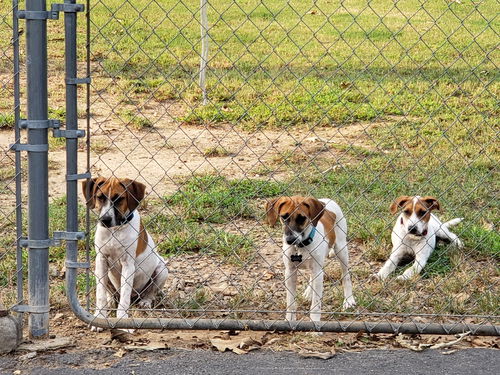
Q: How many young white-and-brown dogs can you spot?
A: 3